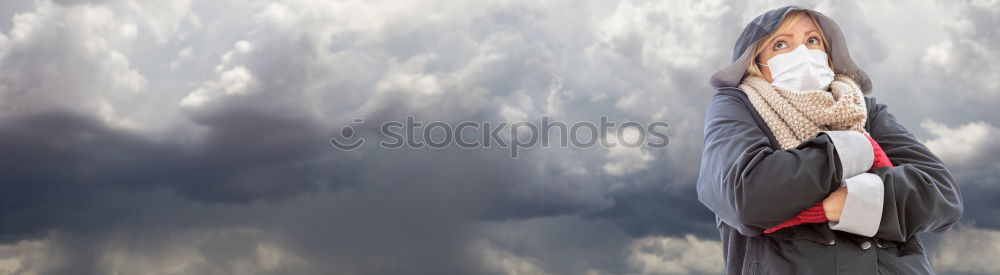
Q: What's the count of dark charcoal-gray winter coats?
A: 1